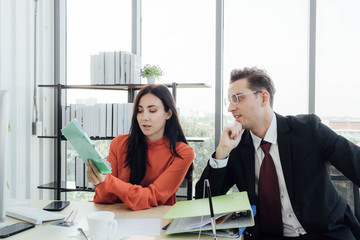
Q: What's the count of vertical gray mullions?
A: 4